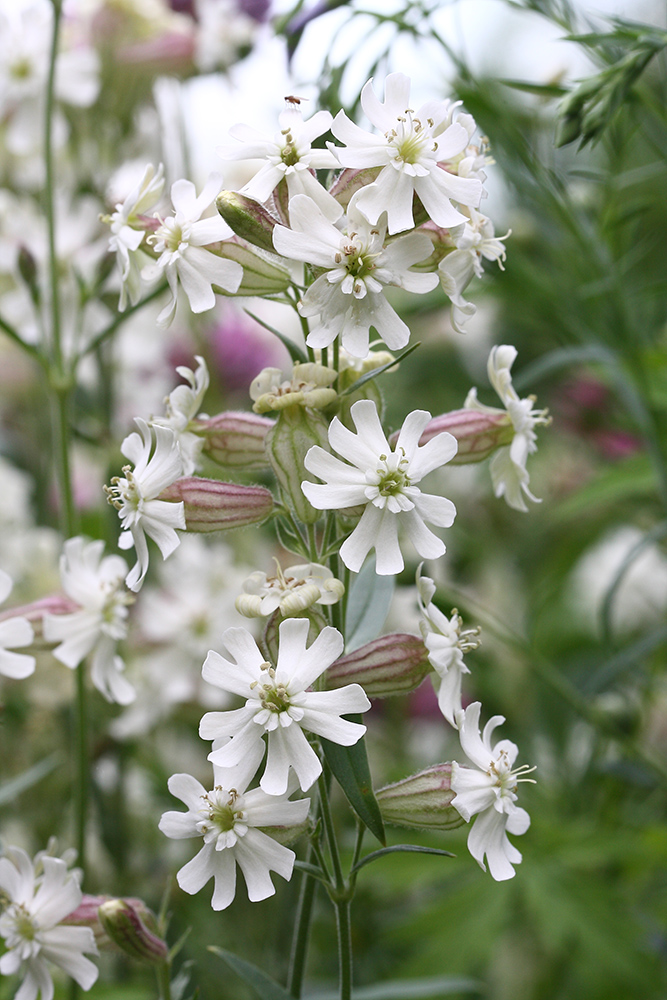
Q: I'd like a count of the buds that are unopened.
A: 2